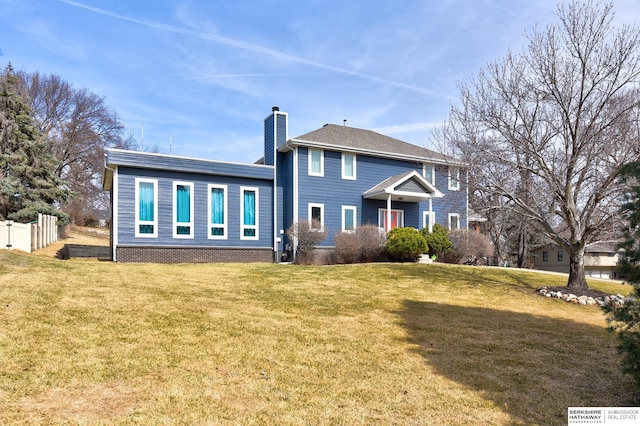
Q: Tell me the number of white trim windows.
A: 12